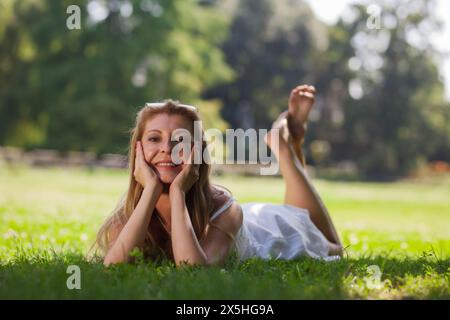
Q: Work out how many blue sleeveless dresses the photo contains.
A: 0